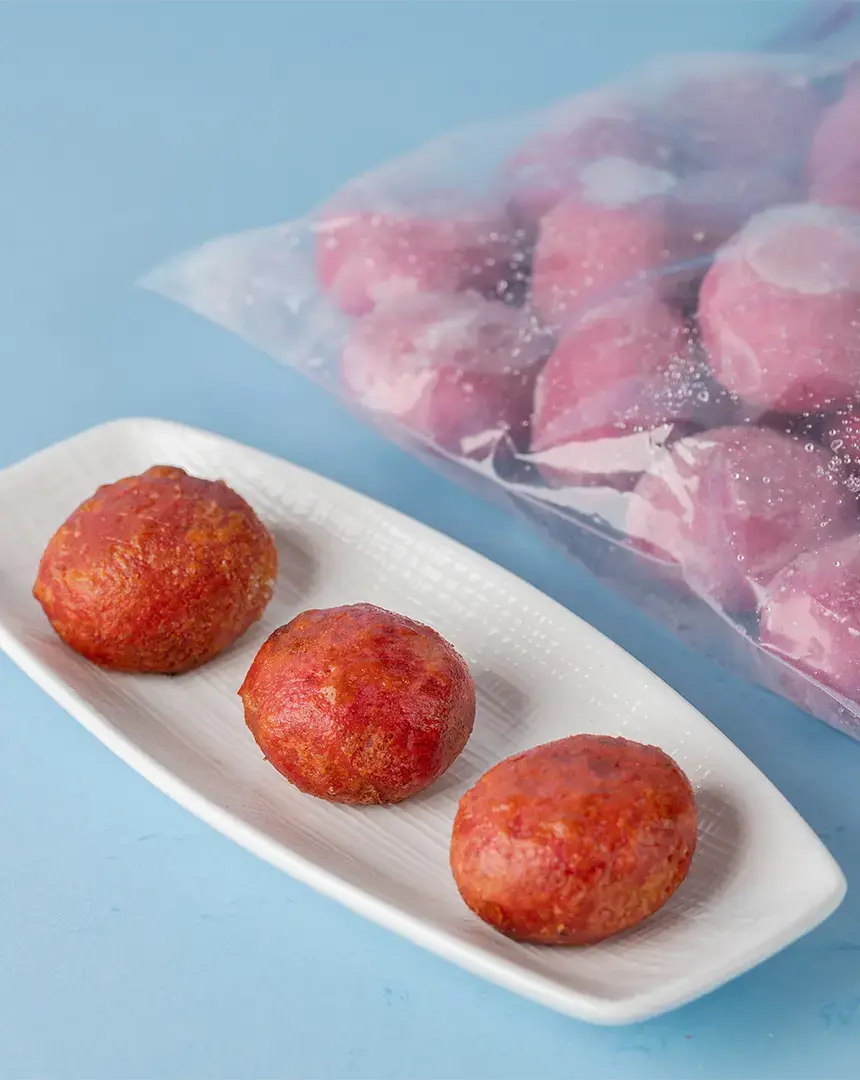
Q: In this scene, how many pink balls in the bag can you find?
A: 11